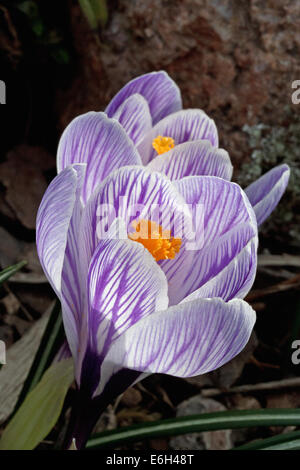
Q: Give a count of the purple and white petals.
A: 12